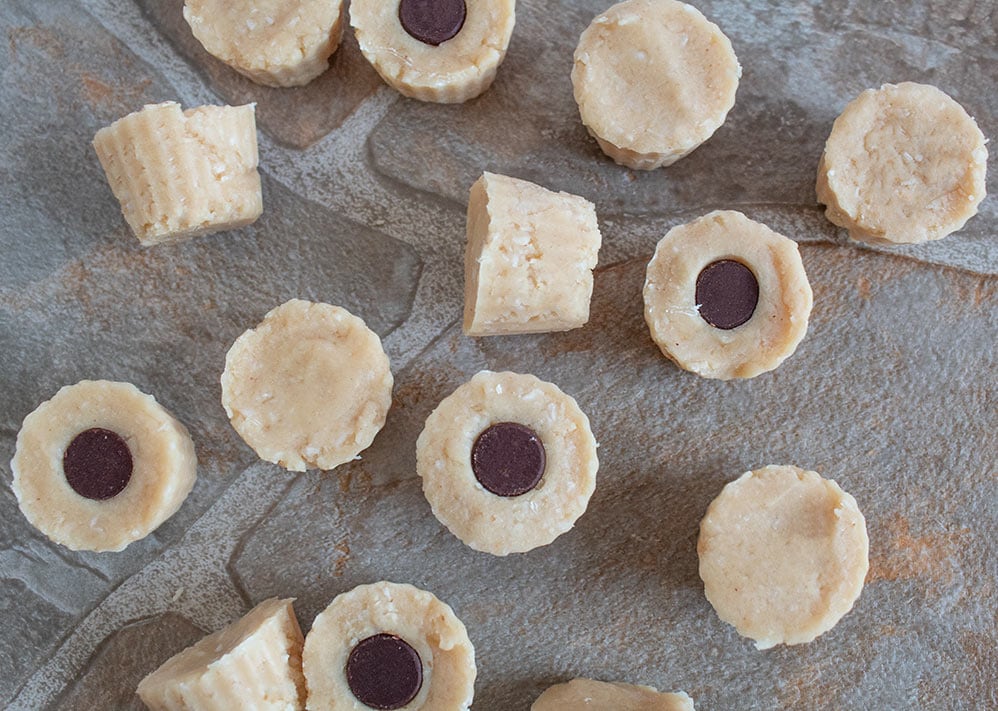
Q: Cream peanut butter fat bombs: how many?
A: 14